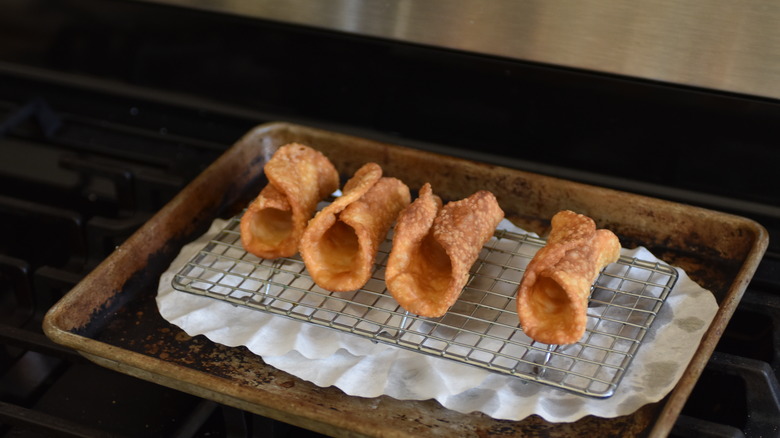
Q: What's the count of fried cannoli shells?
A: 4